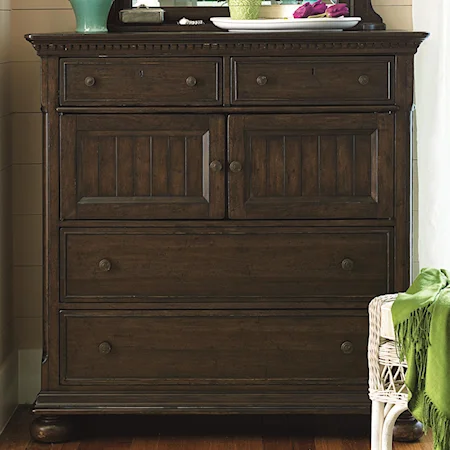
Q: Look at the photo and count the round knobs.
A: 10